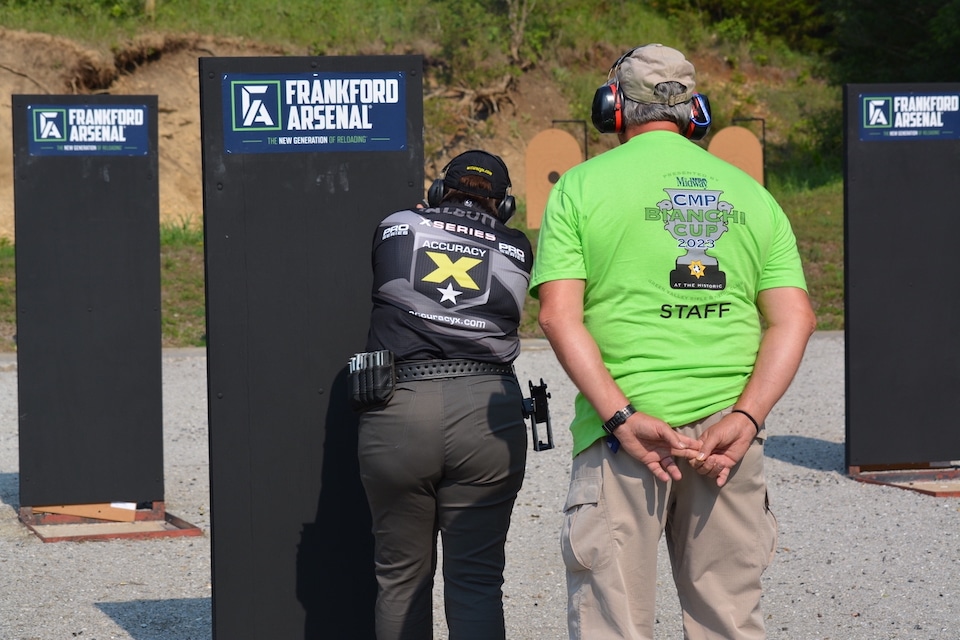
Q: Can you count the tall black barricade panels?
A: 3